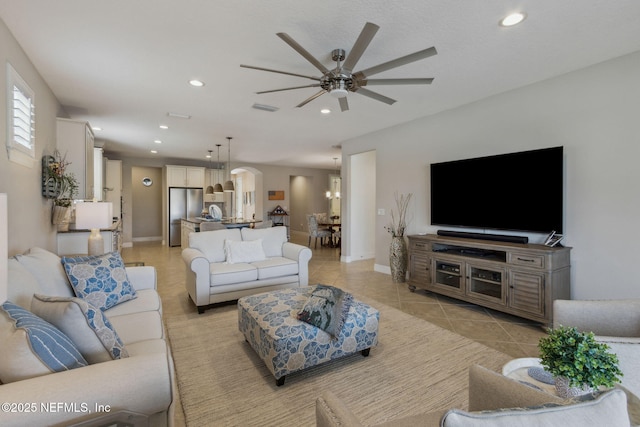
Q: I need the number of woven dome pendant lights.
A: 3